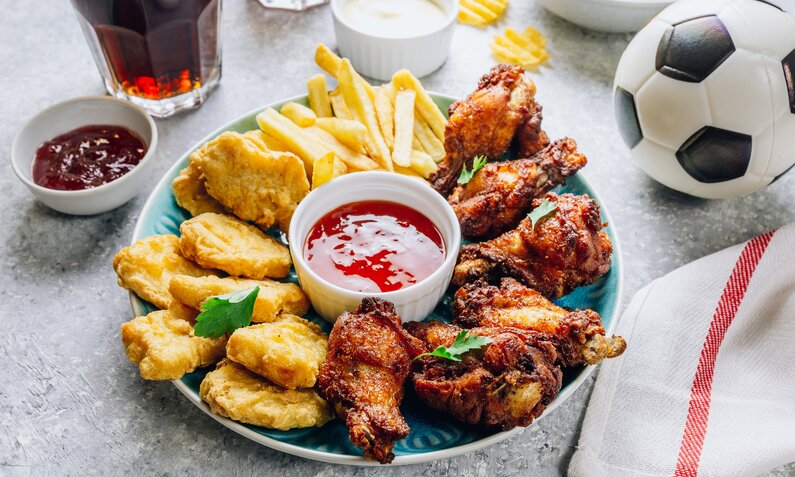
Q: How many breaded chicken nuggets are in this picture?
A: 8